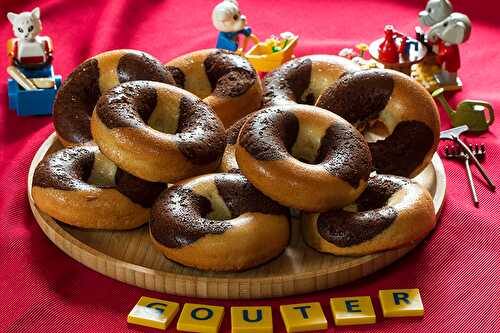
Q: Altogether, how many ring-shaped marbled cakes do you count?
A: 10